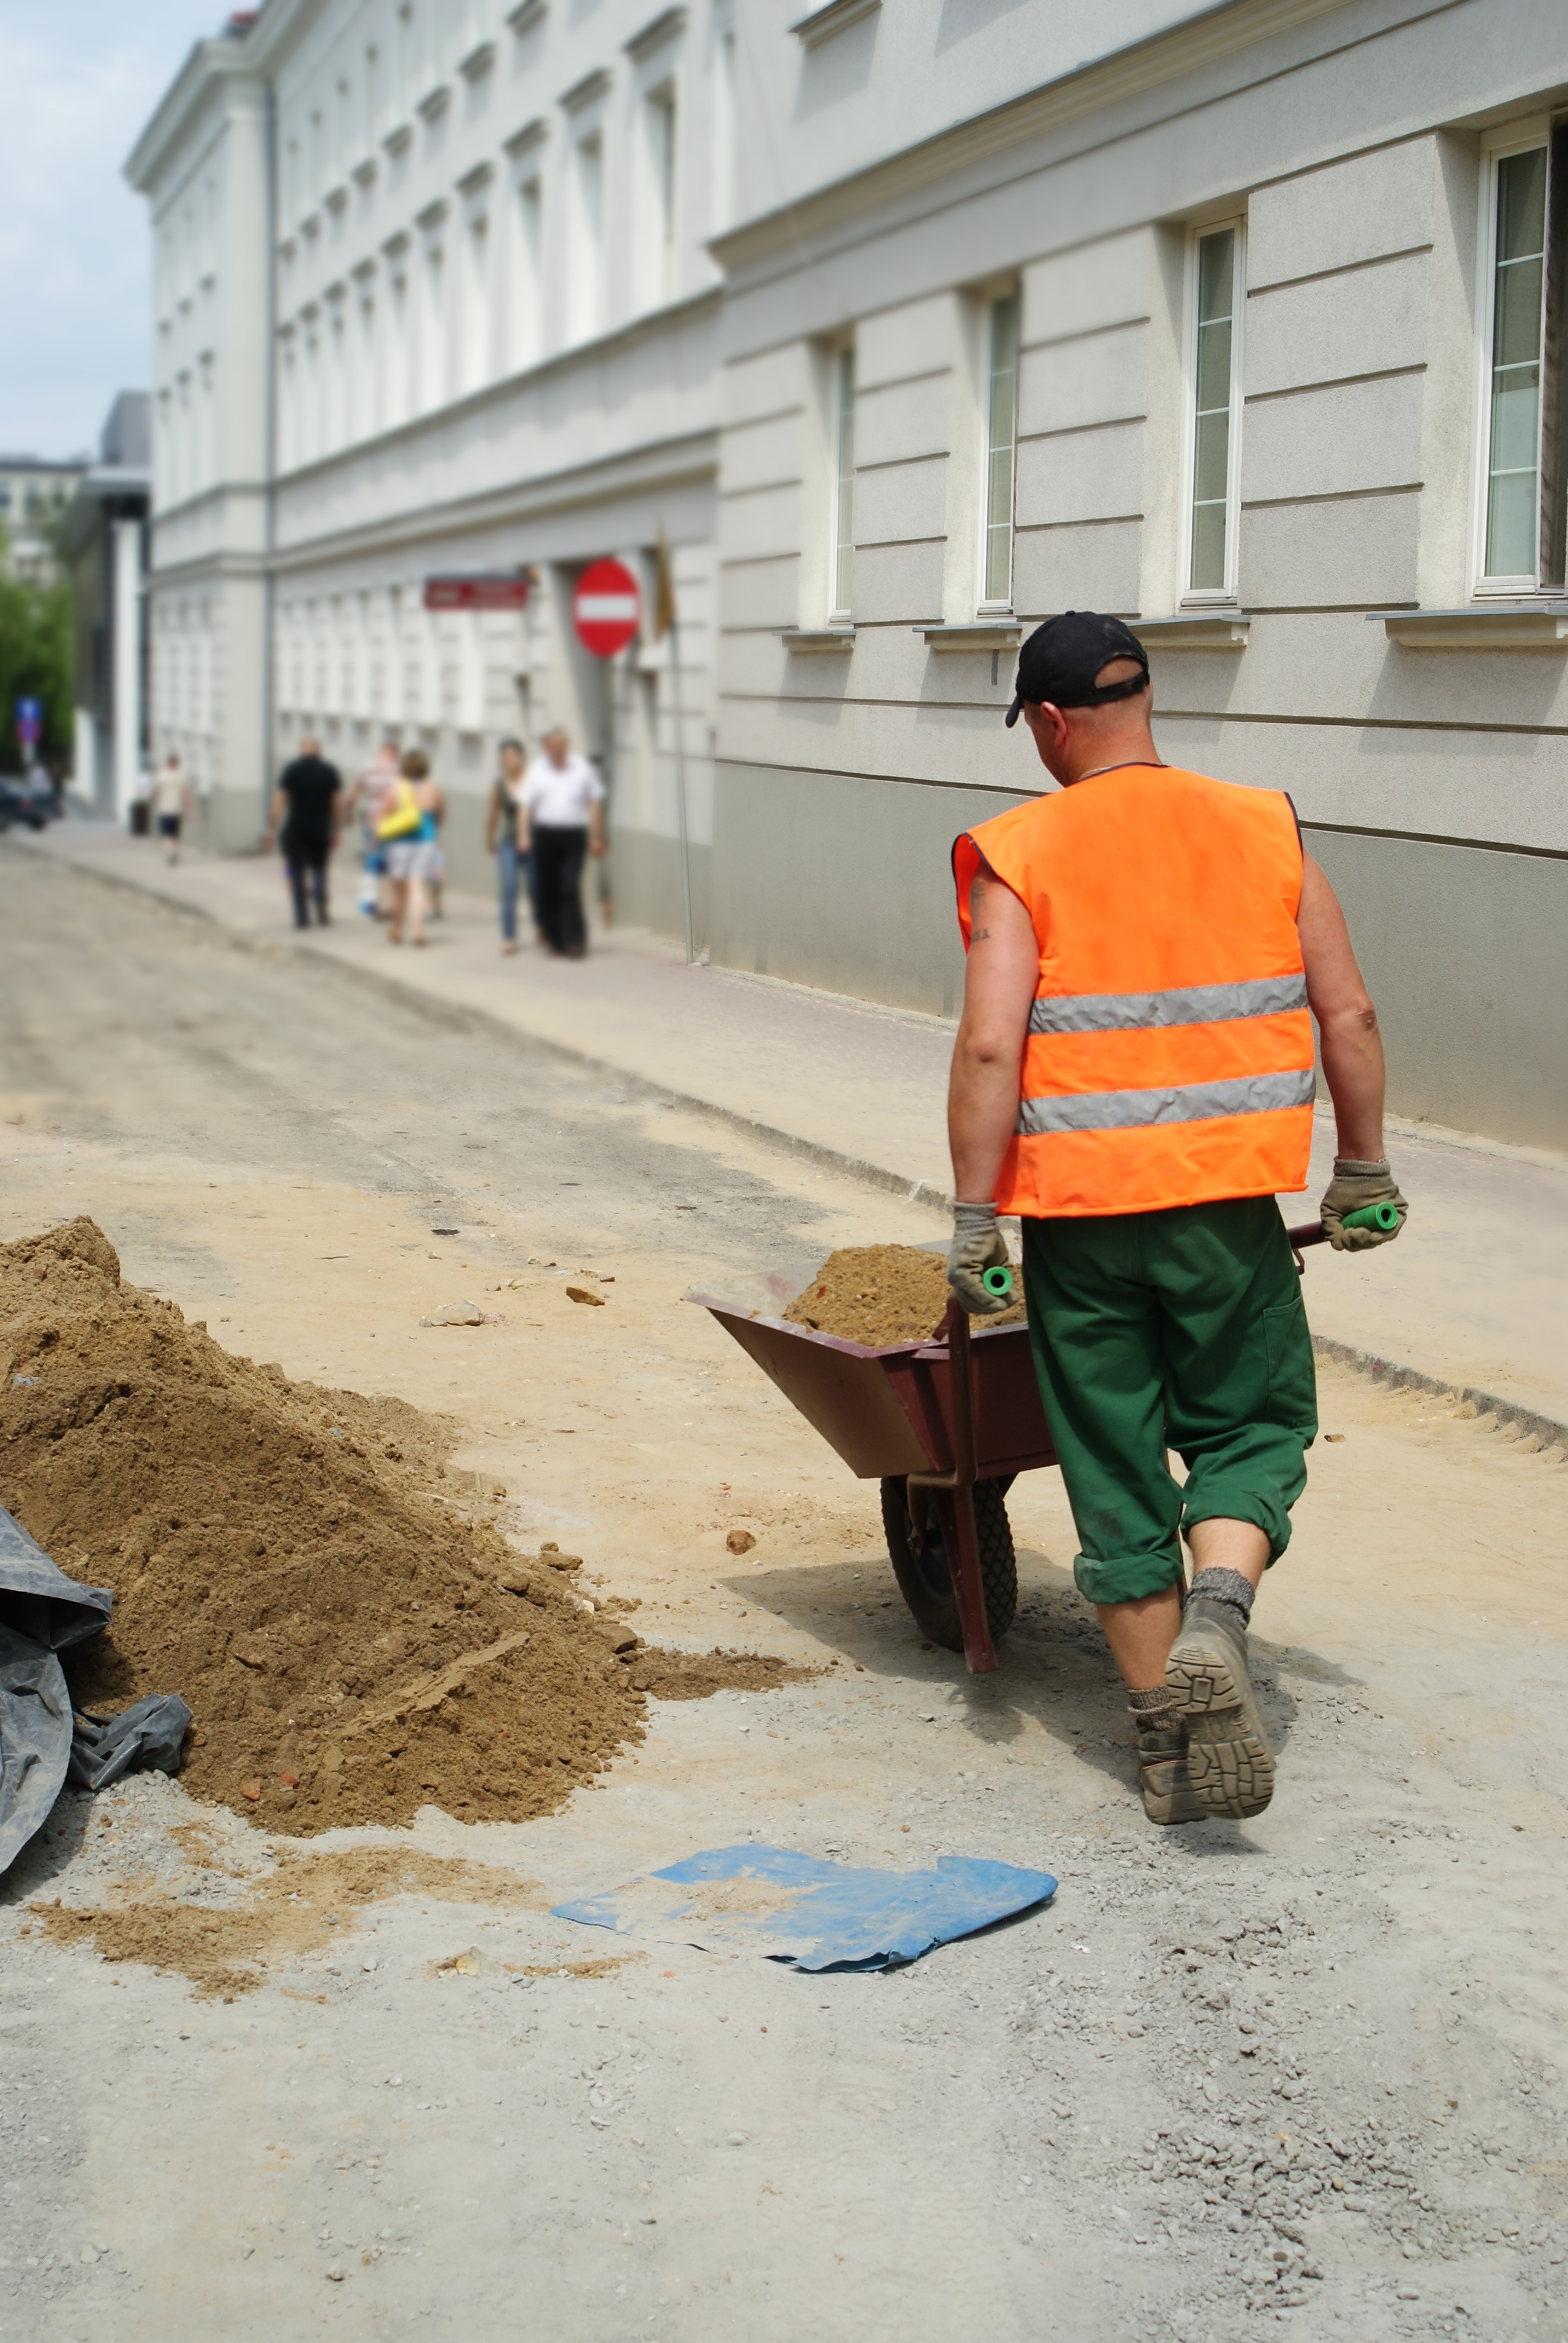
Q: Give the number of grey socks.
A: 2